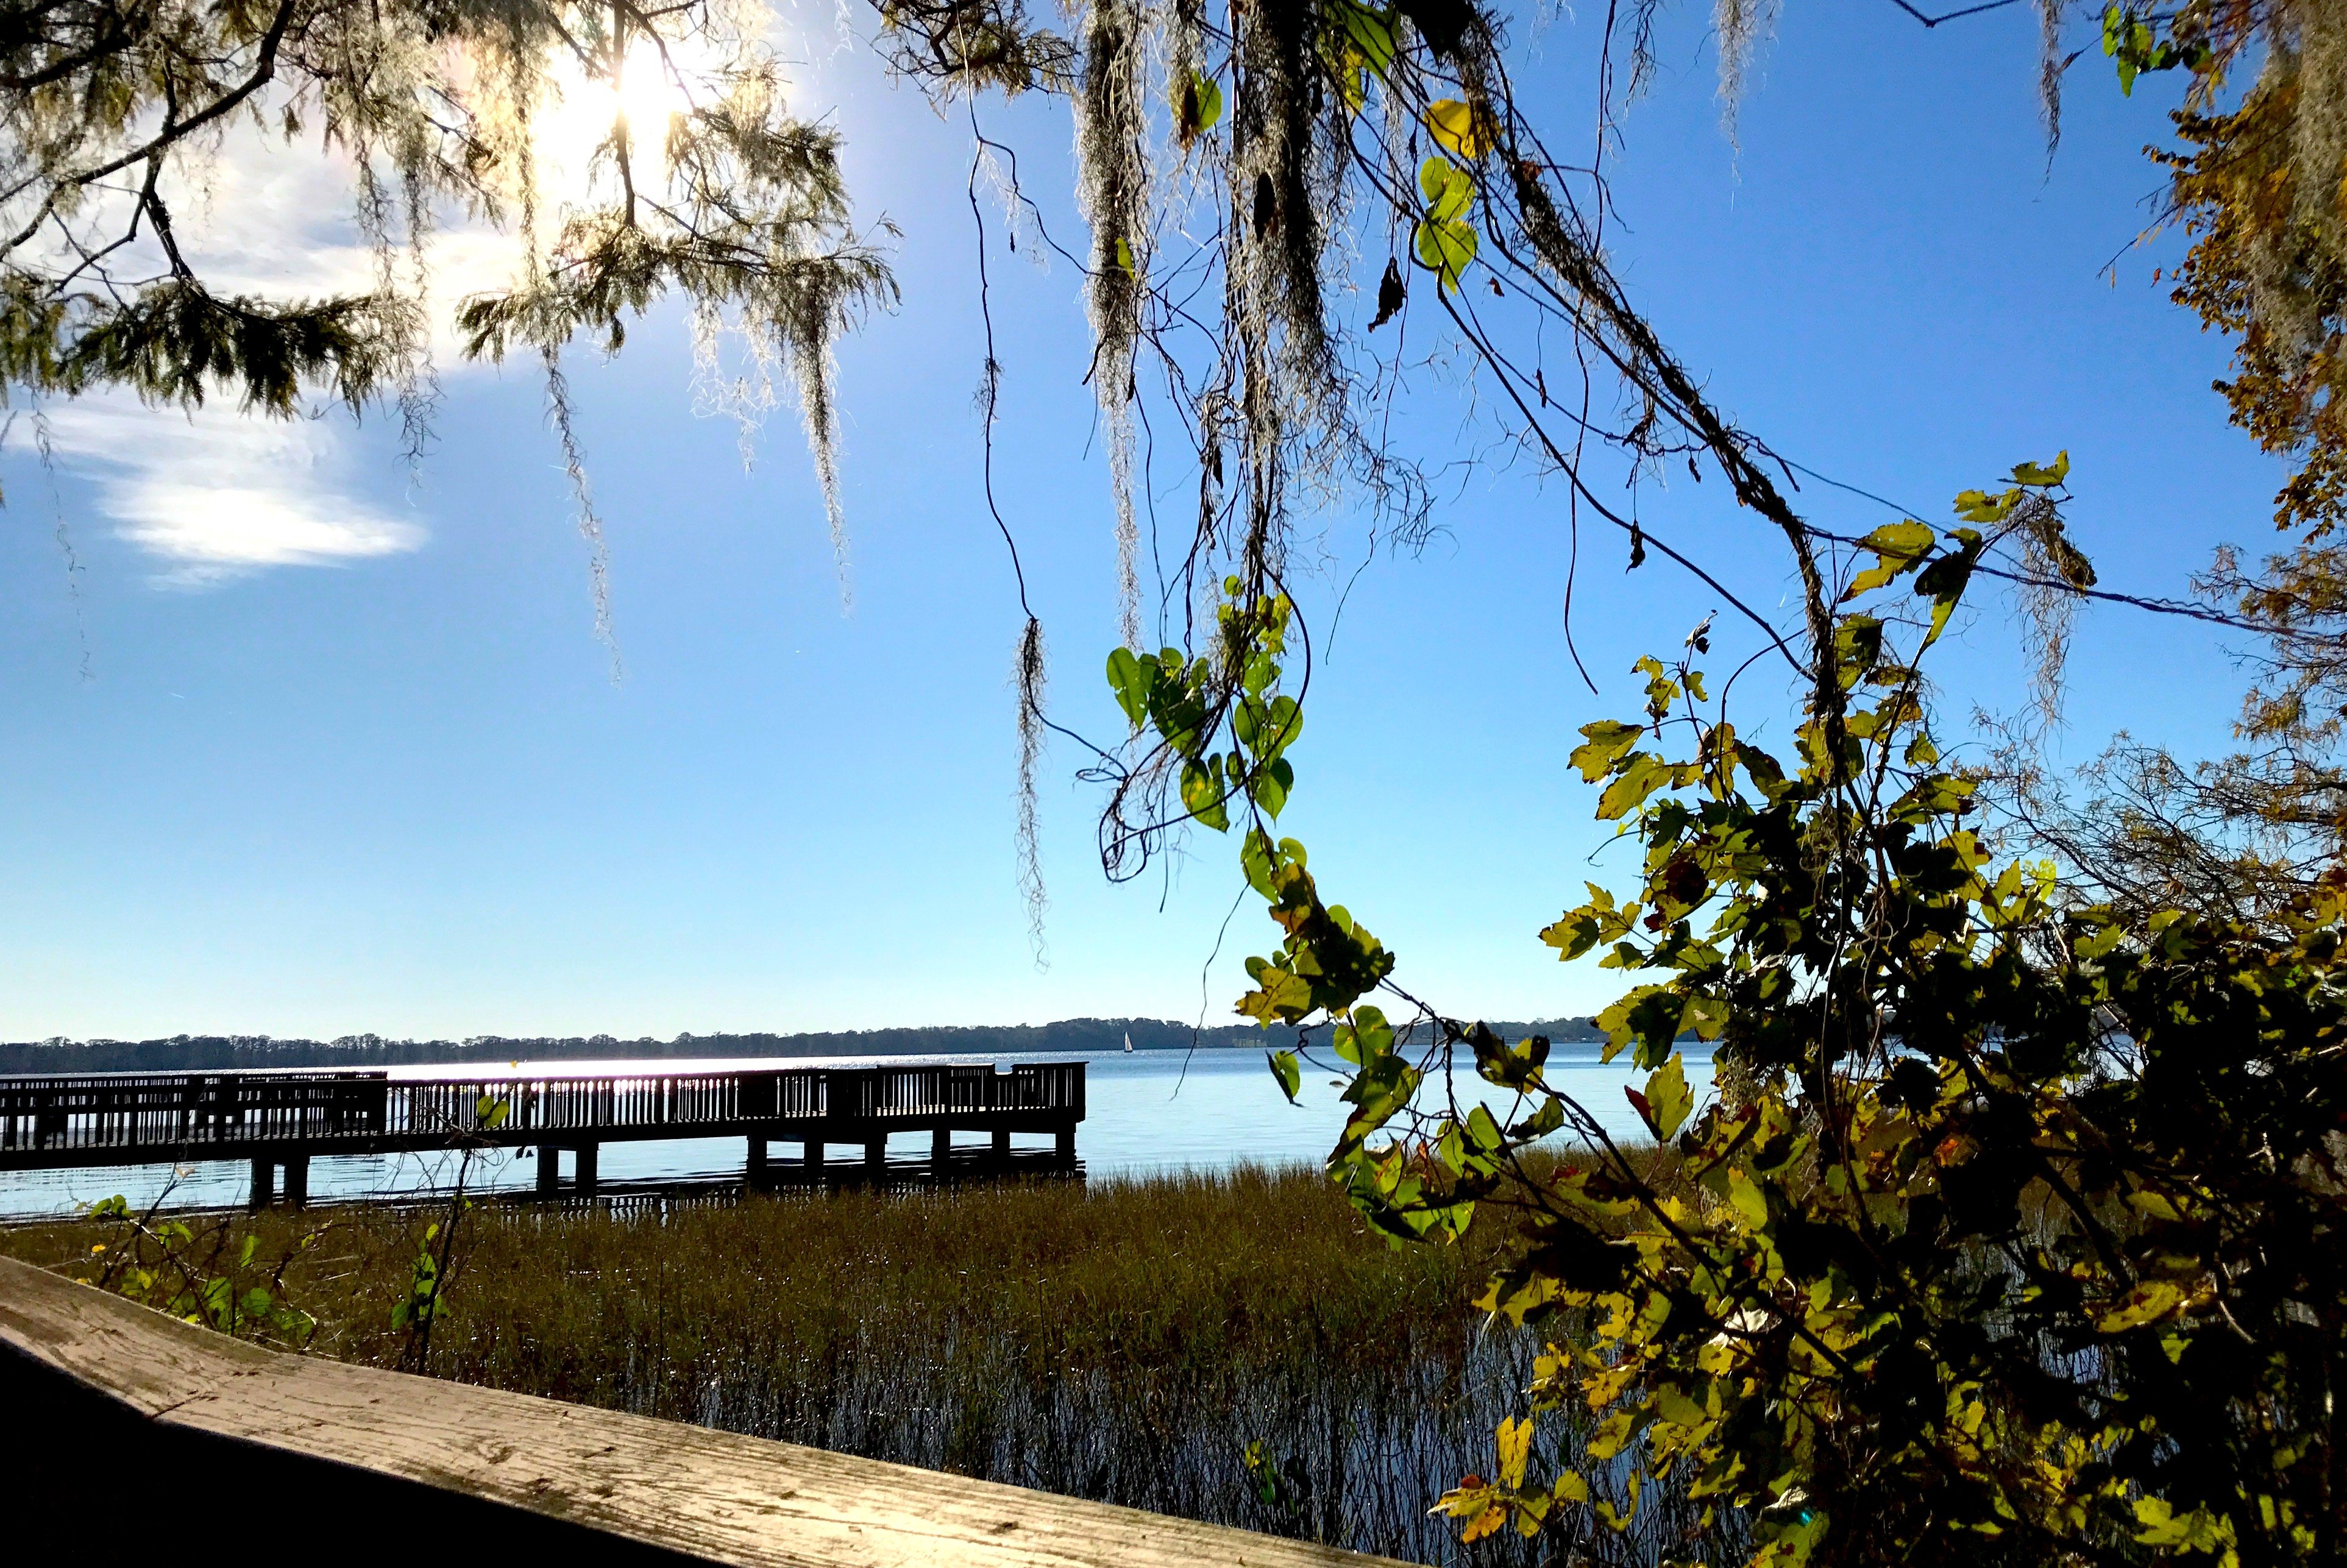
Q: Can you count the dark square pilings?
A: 10